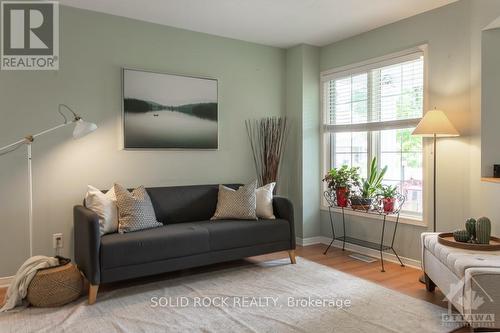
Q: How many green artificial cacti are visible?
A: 3